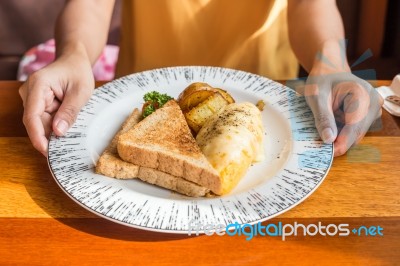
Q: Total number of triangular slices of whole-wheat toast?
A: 2